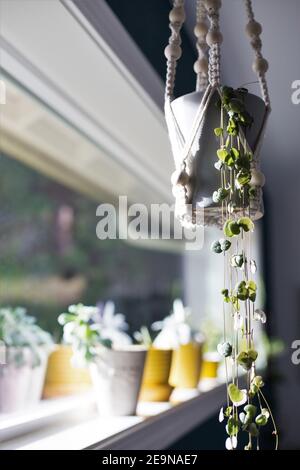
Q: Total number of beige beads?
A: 10